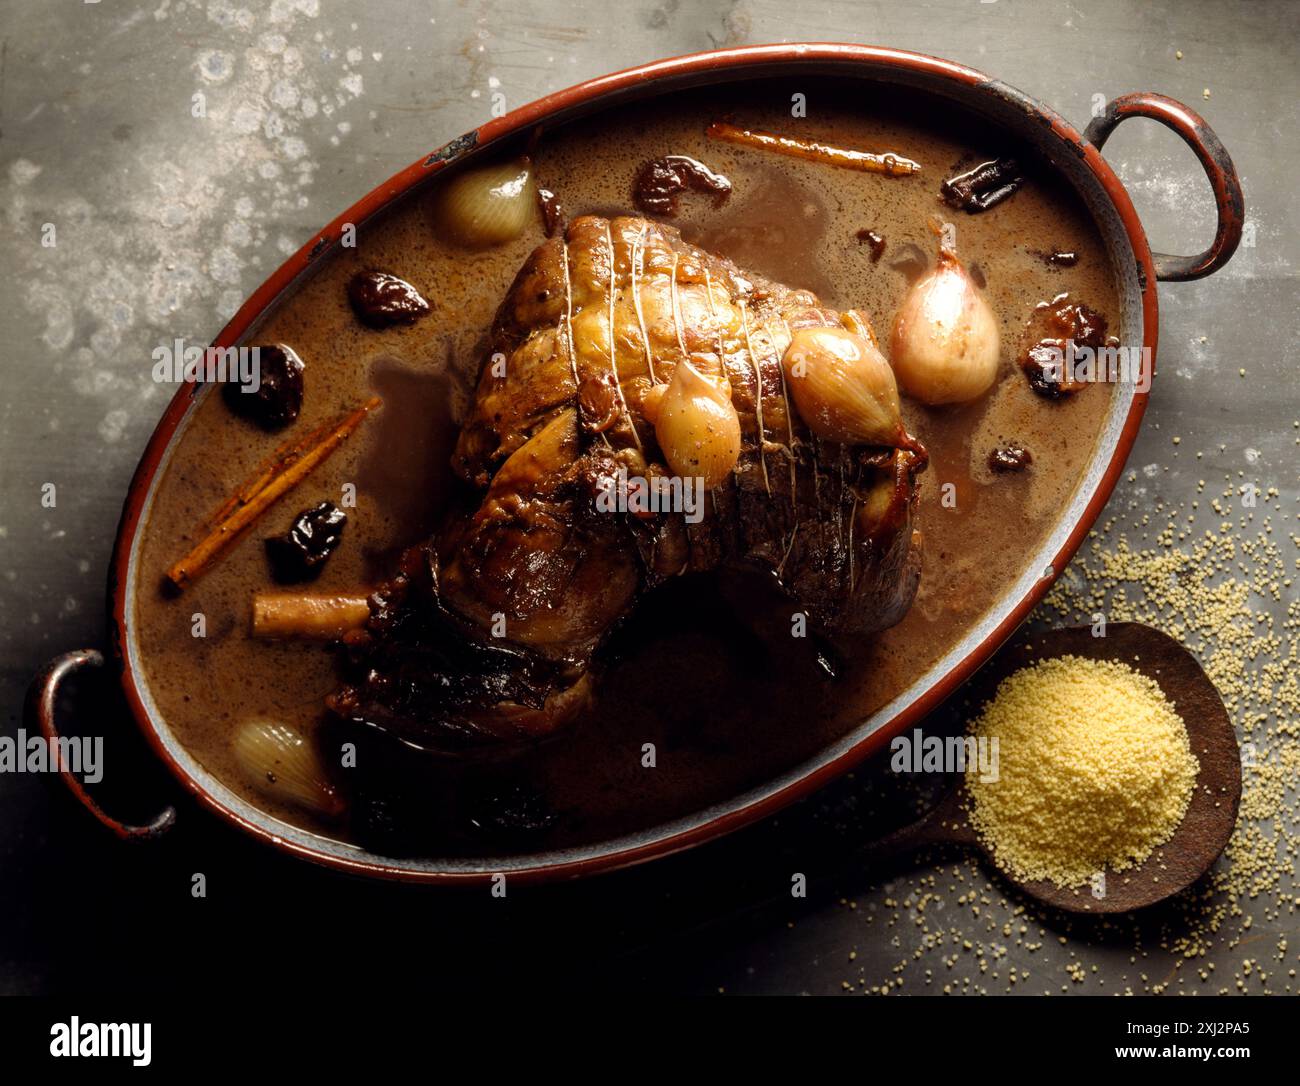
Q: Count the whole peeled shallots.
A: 5